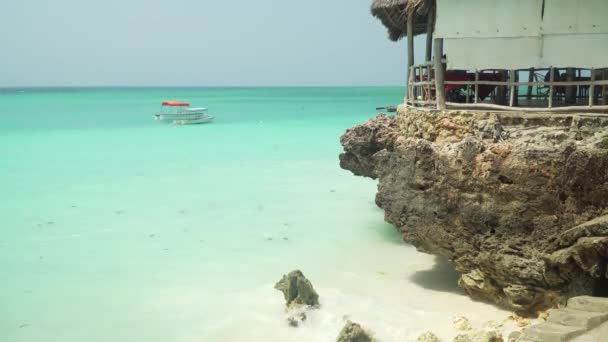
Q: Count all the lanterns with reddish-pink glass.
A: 0